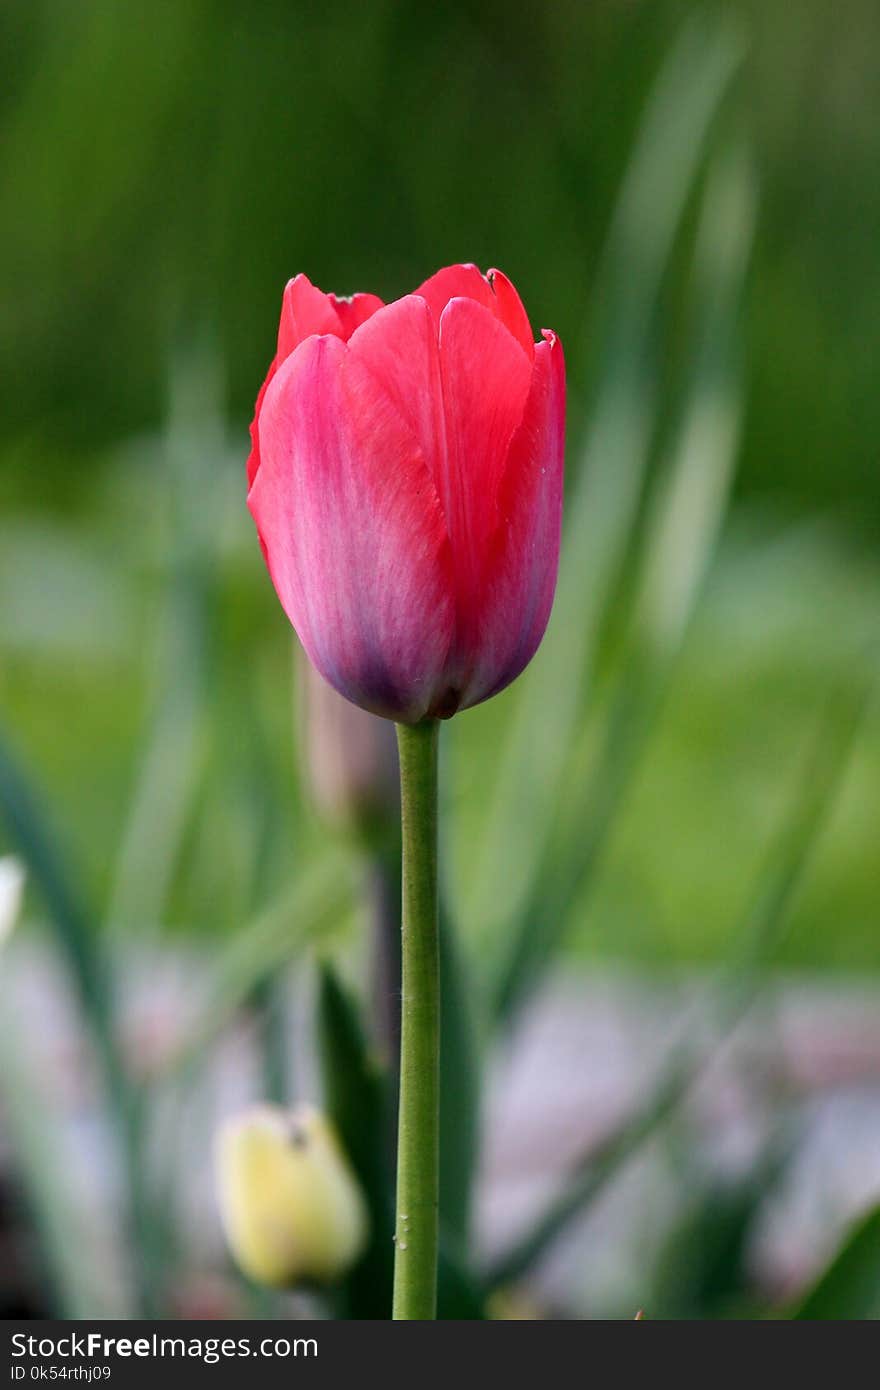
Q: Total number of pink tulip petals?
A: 6